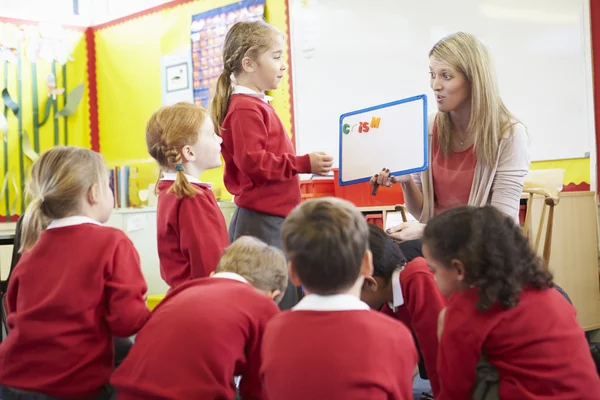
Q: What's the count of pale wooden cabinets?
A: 1